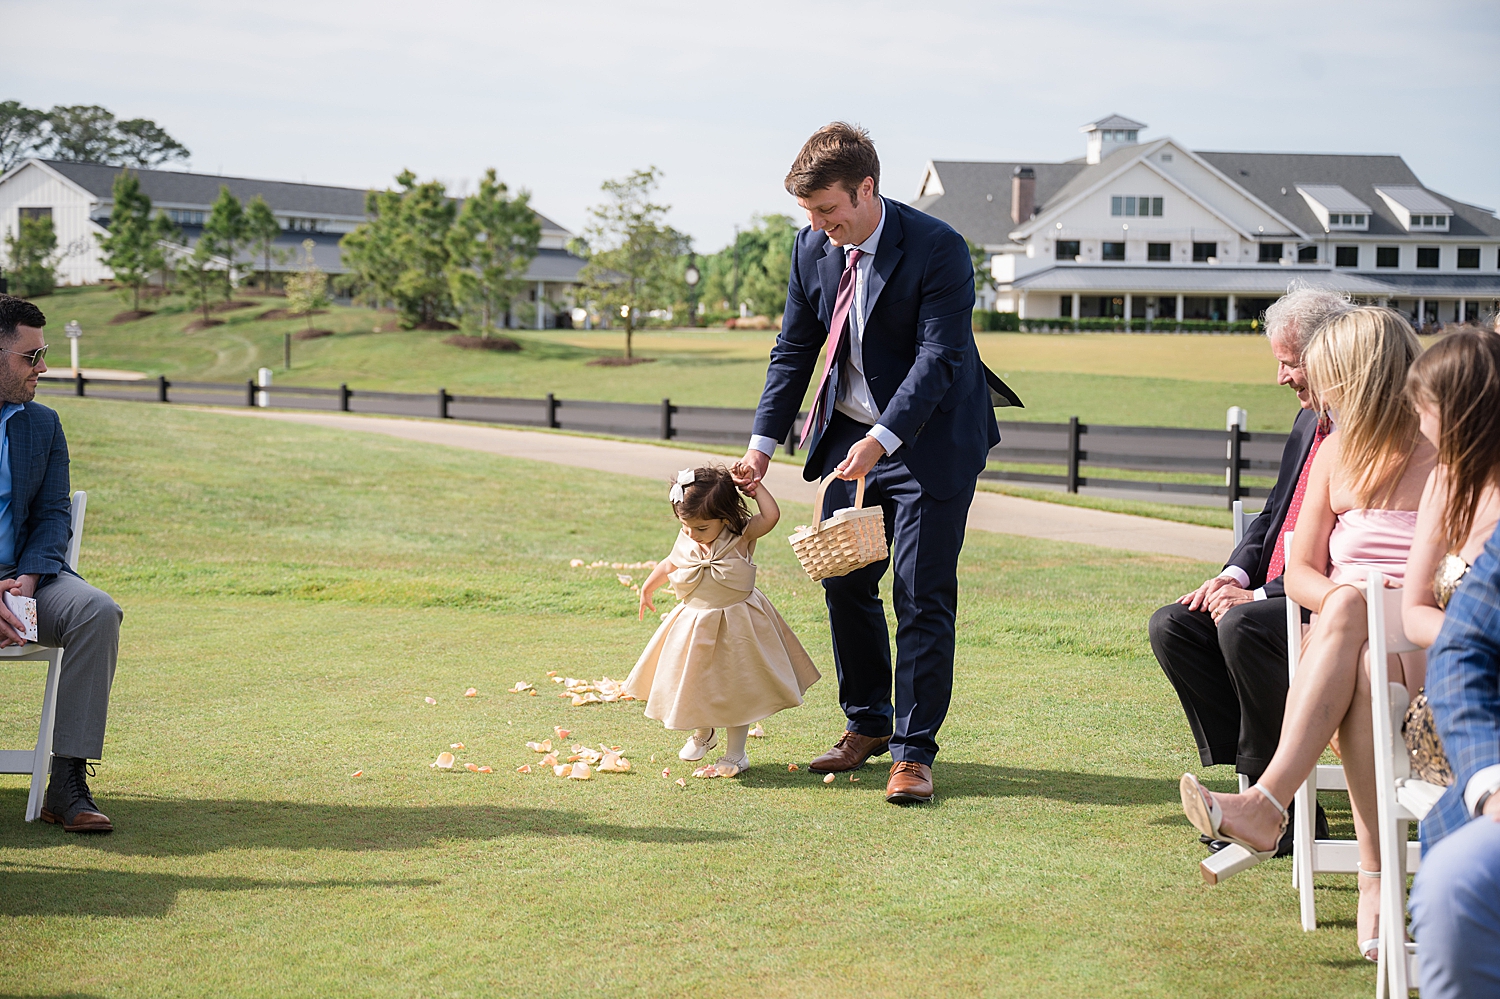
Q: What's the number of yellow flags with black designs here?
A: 0